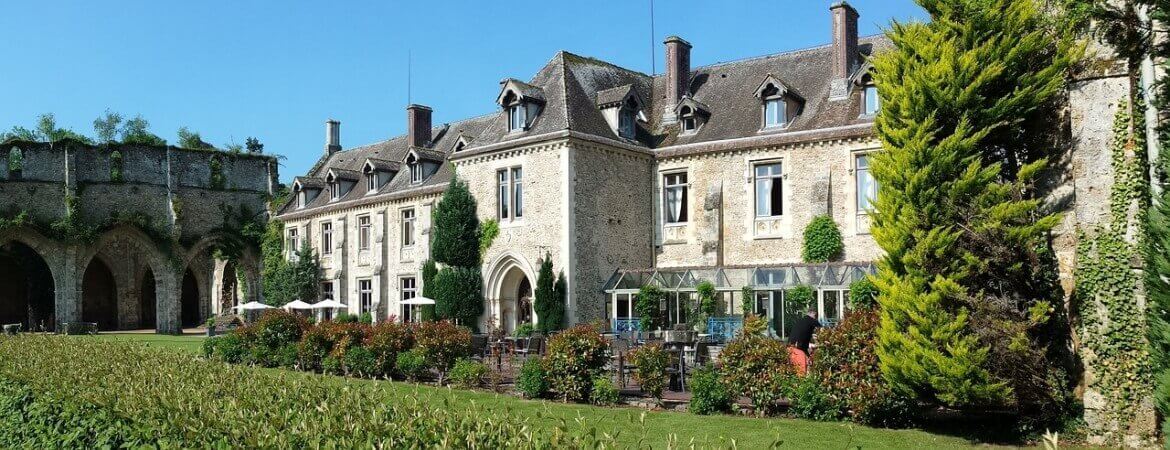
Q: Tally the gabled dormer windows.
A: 10